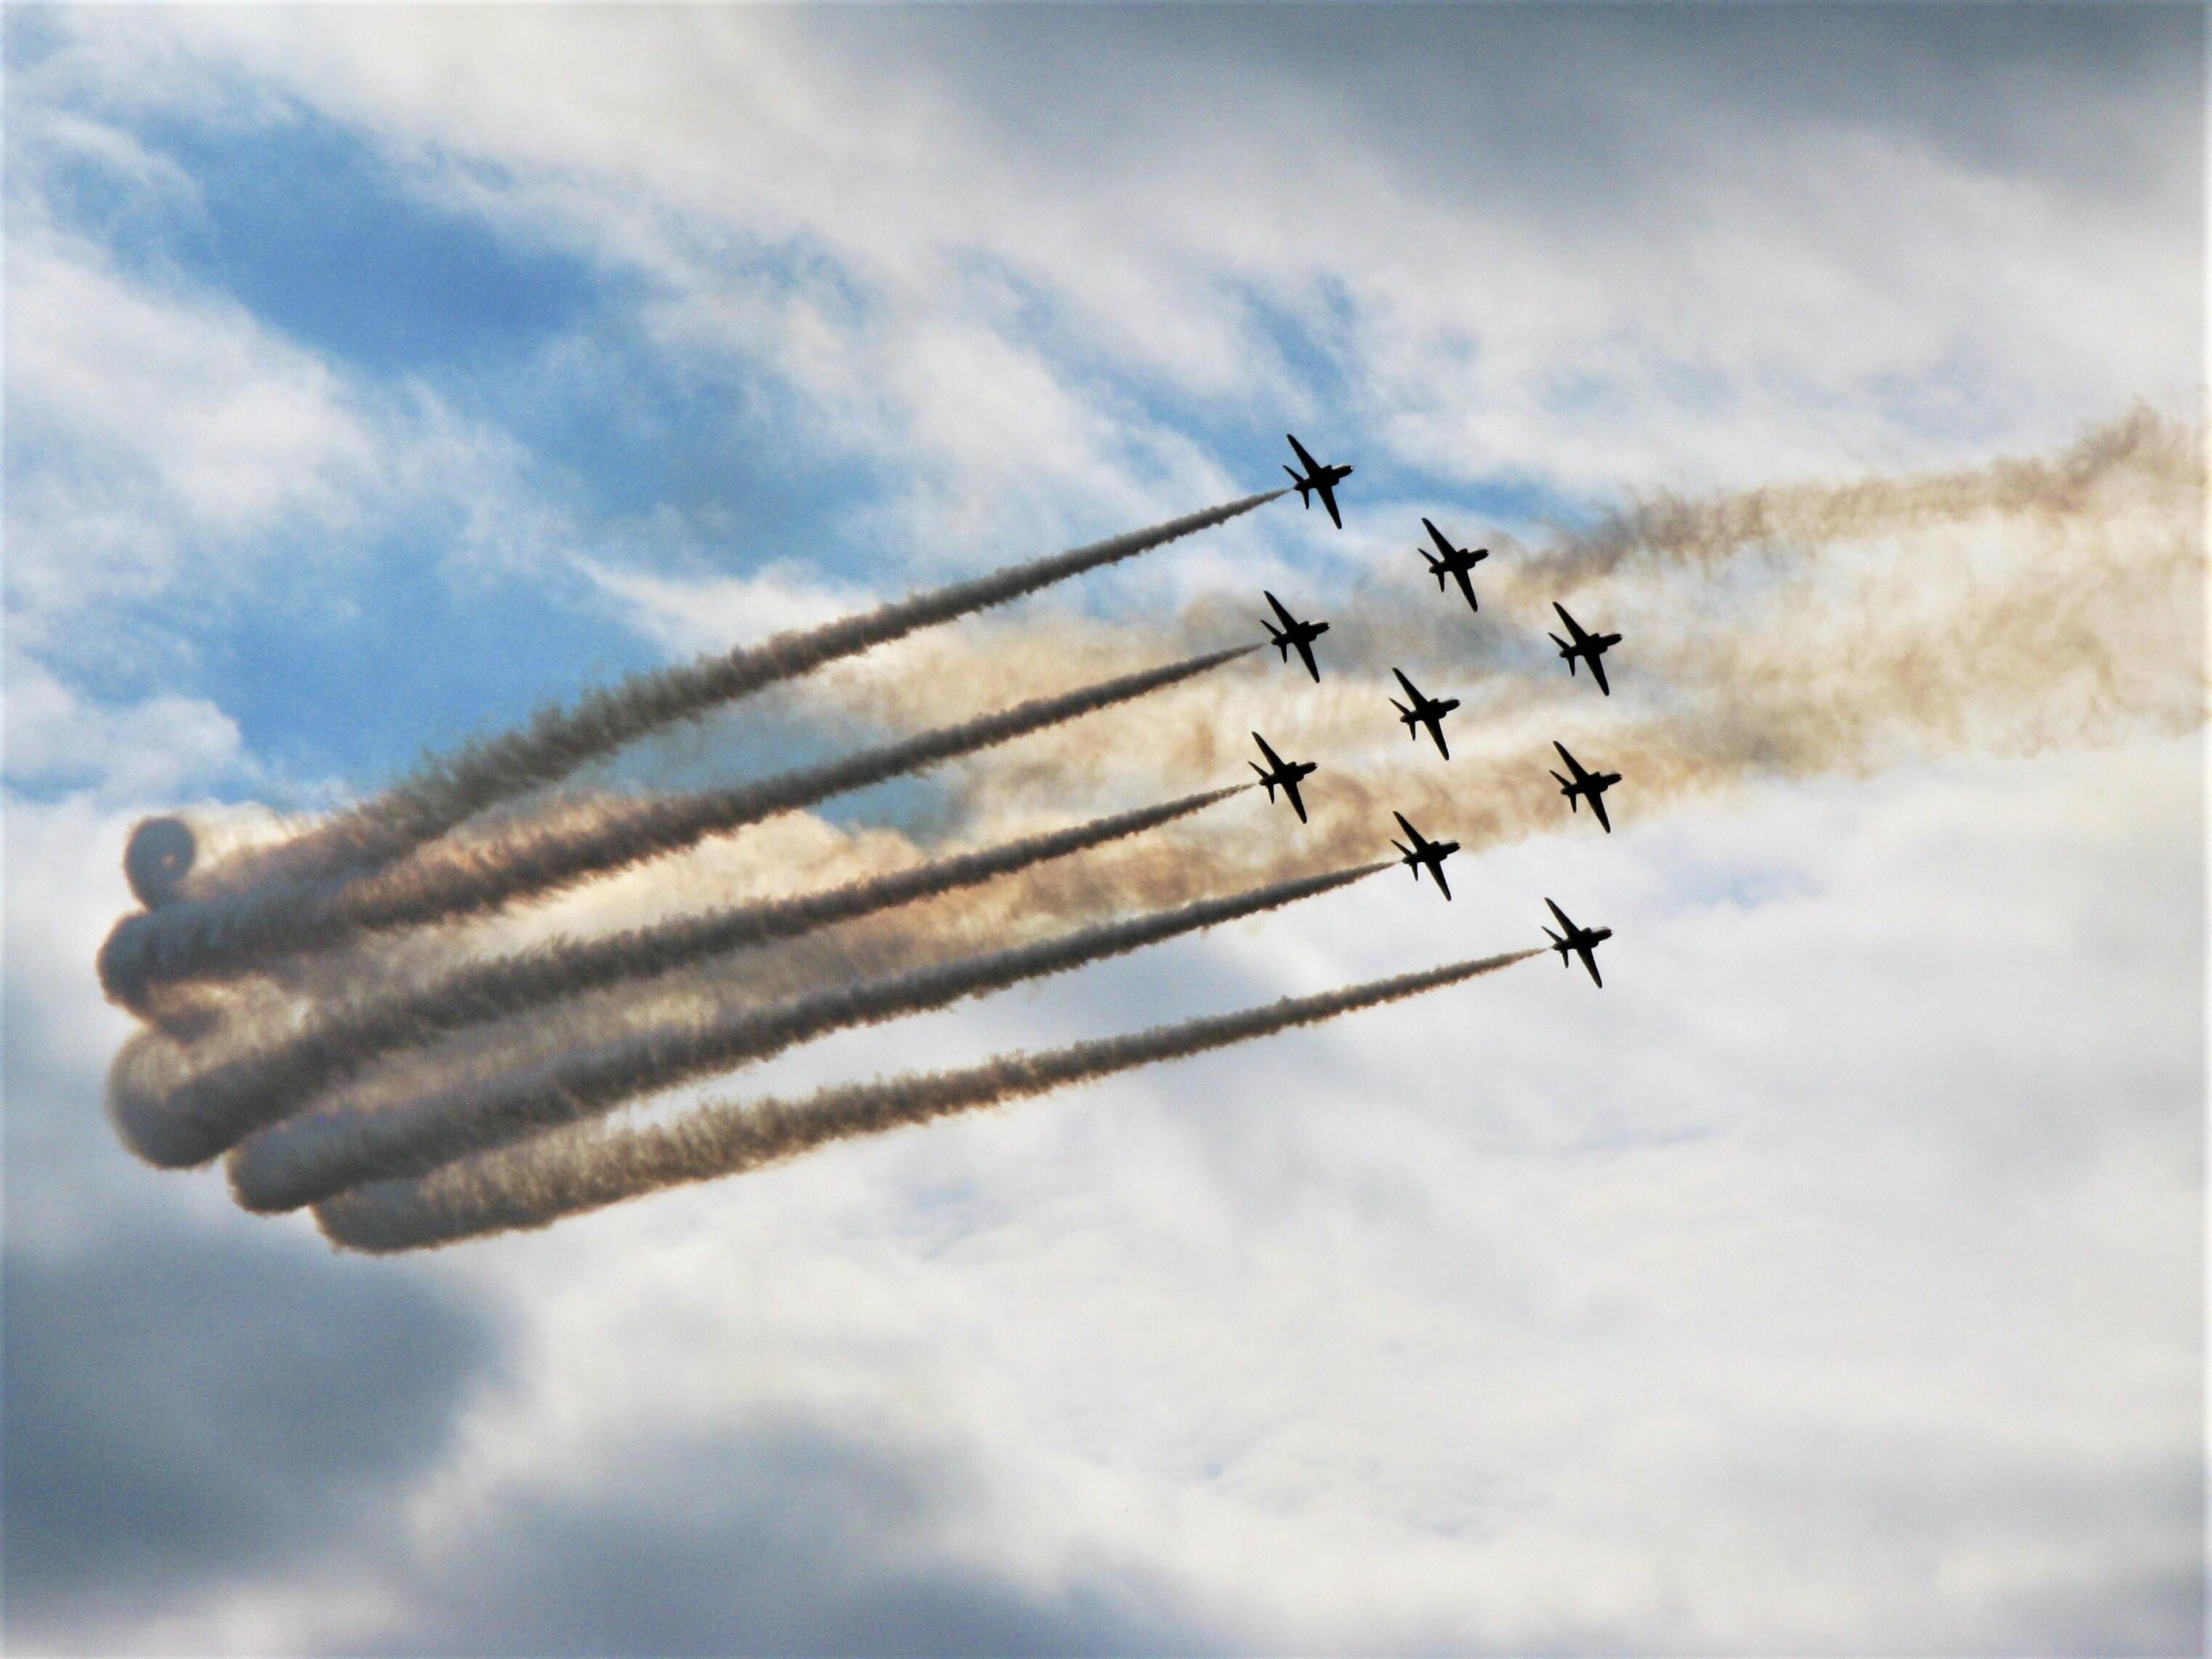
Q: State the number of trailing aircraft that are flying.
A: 5